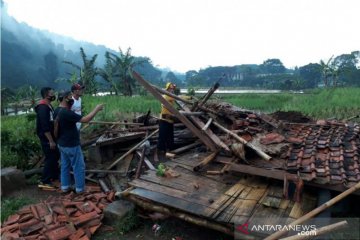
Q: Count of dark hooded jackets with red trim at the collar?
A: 1